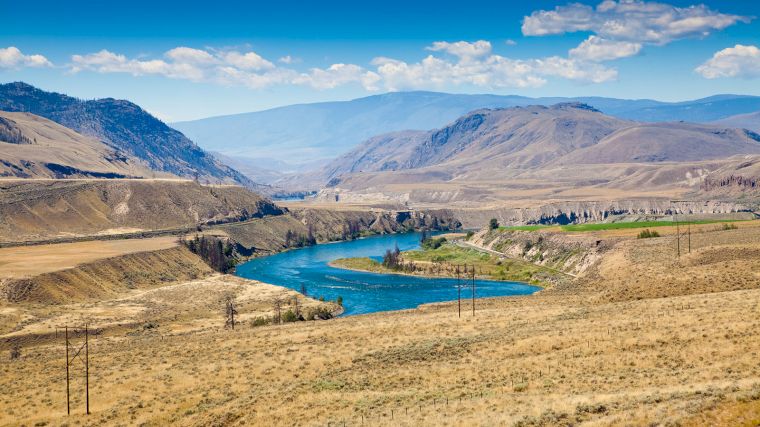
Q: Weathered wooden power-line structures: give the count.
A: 3